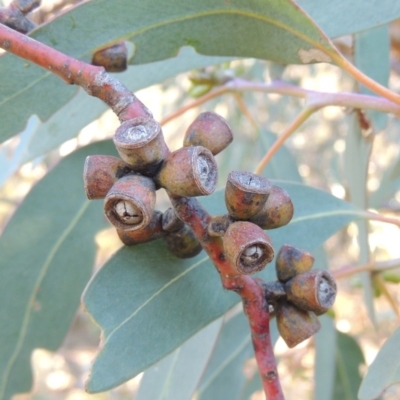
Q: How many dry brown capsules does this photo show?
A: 14